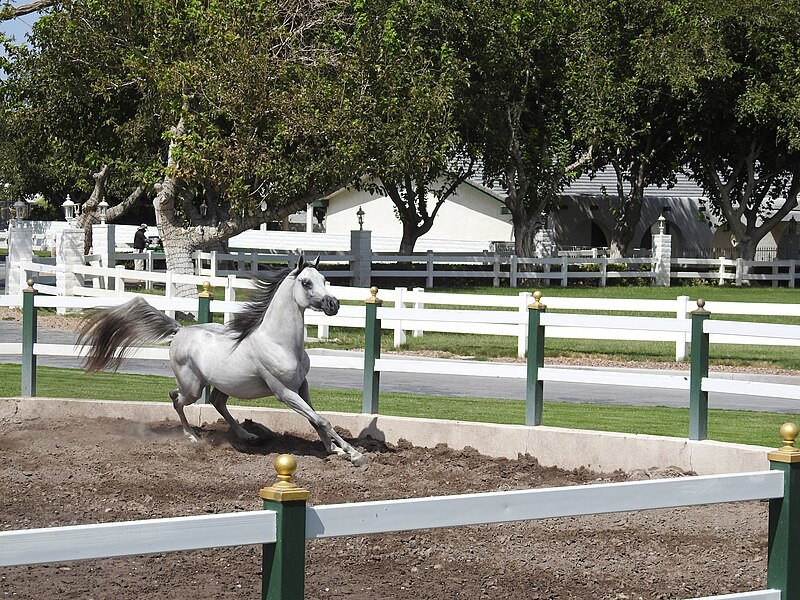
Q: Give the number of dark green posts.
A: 7